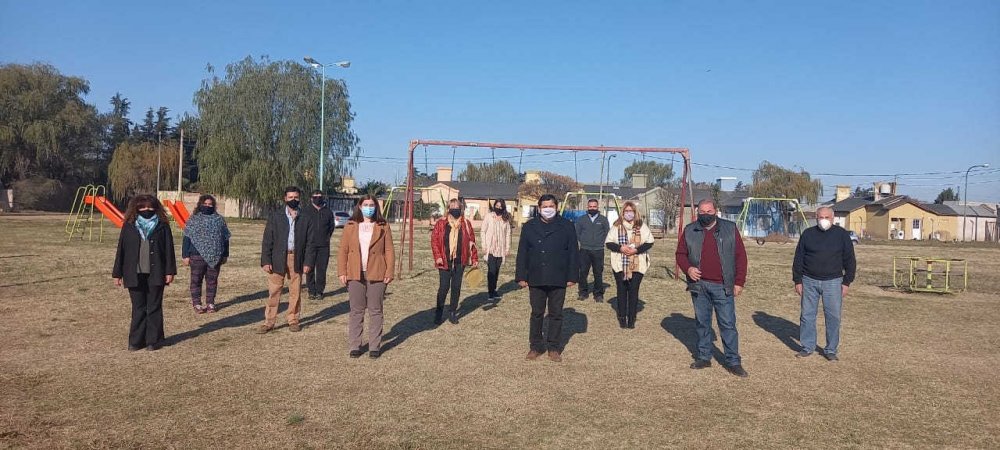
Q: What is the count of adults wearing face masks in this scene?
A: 12